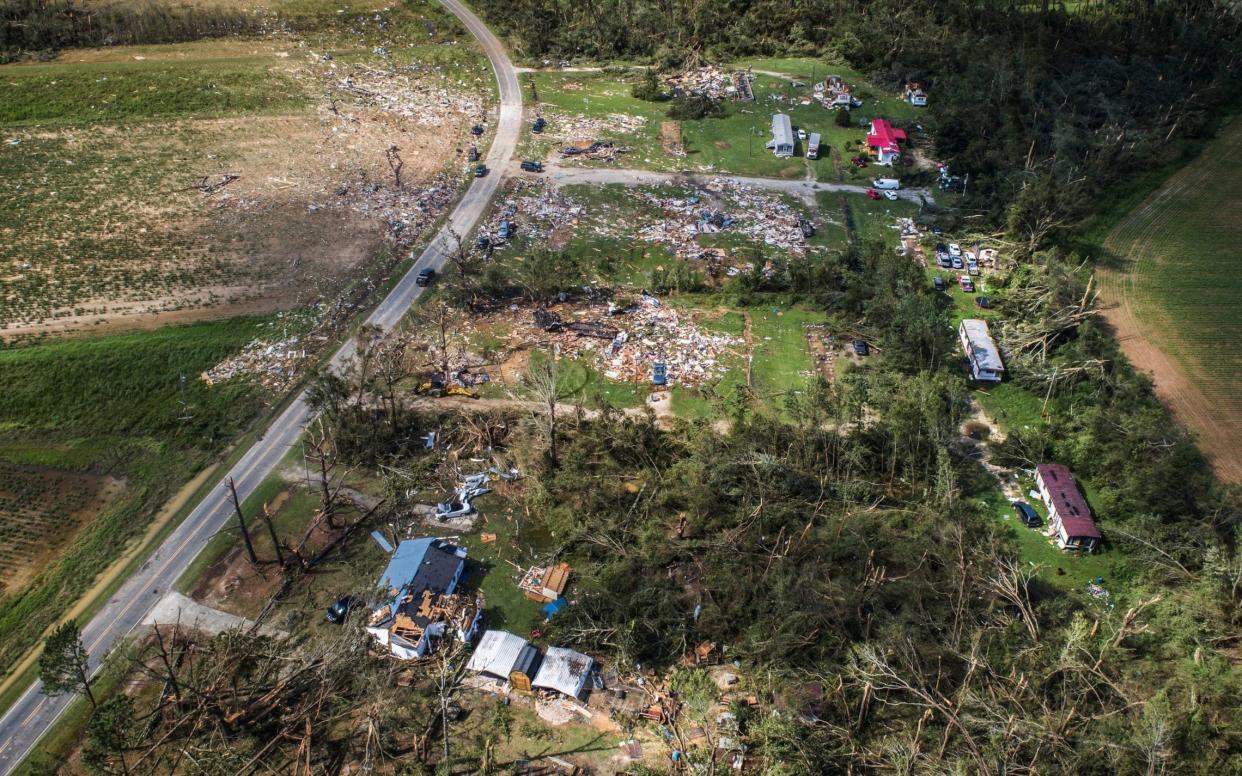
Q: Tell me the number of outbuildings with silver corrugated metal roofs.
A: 2